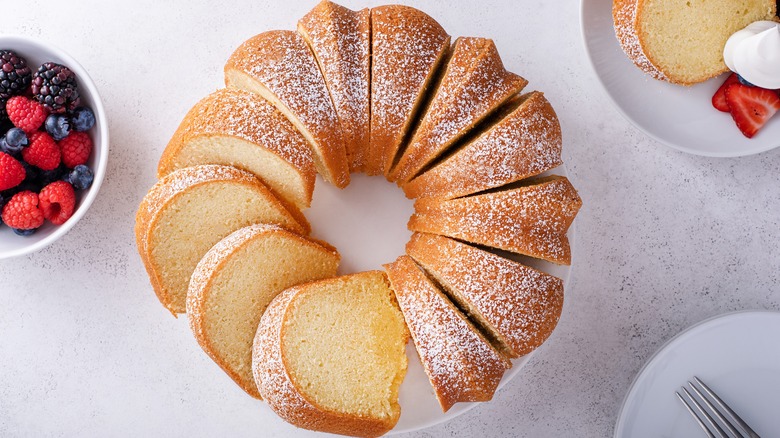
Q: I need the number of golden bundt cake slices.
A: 13